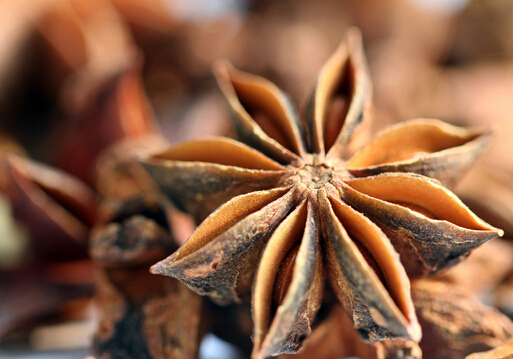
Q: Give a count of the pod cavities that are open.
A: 8